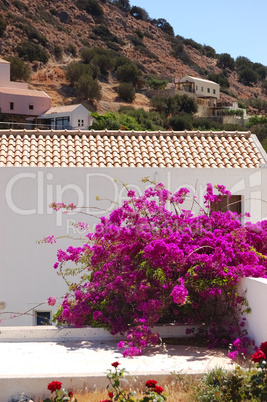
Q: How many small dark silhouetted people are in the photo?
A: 0